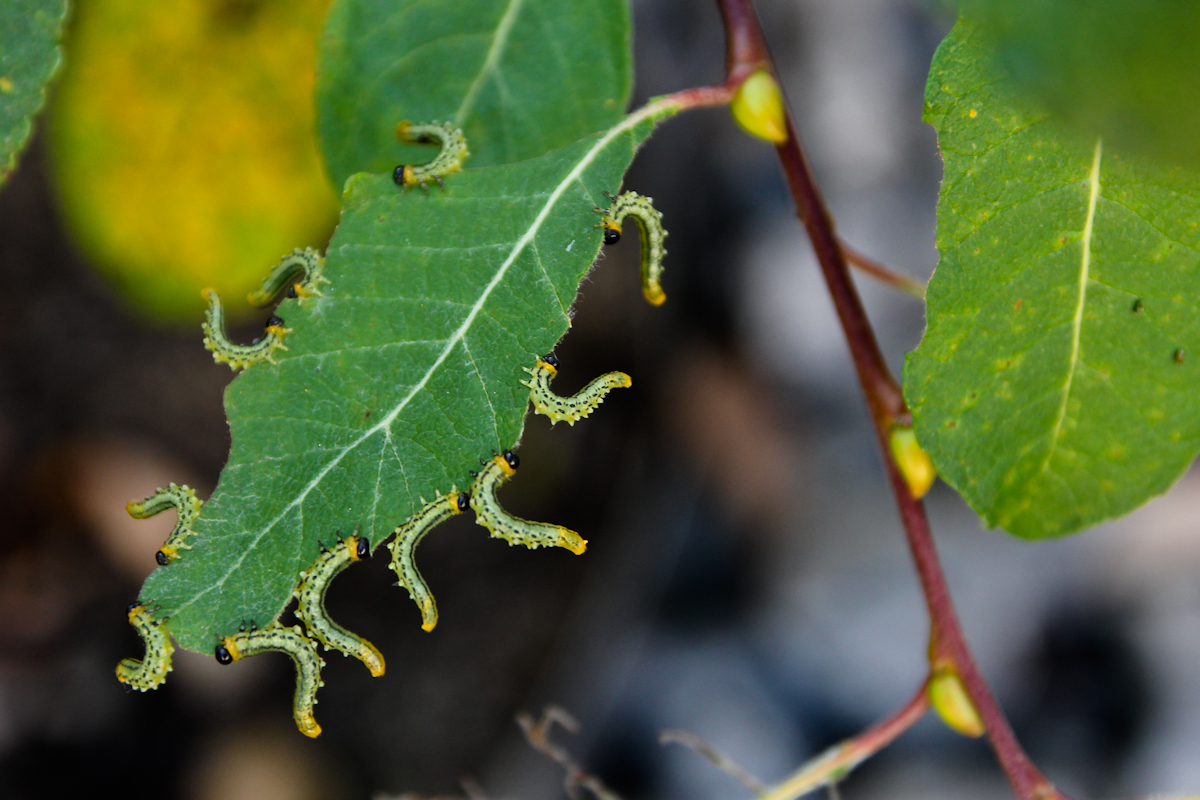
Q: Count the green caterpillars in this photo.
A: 11